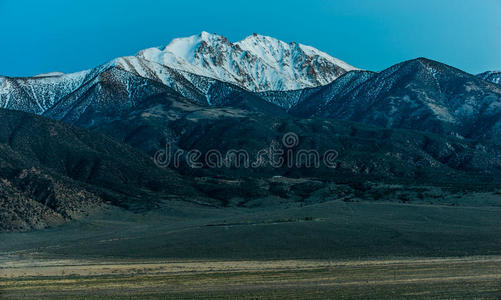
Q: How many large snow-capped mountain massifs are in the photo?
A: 1